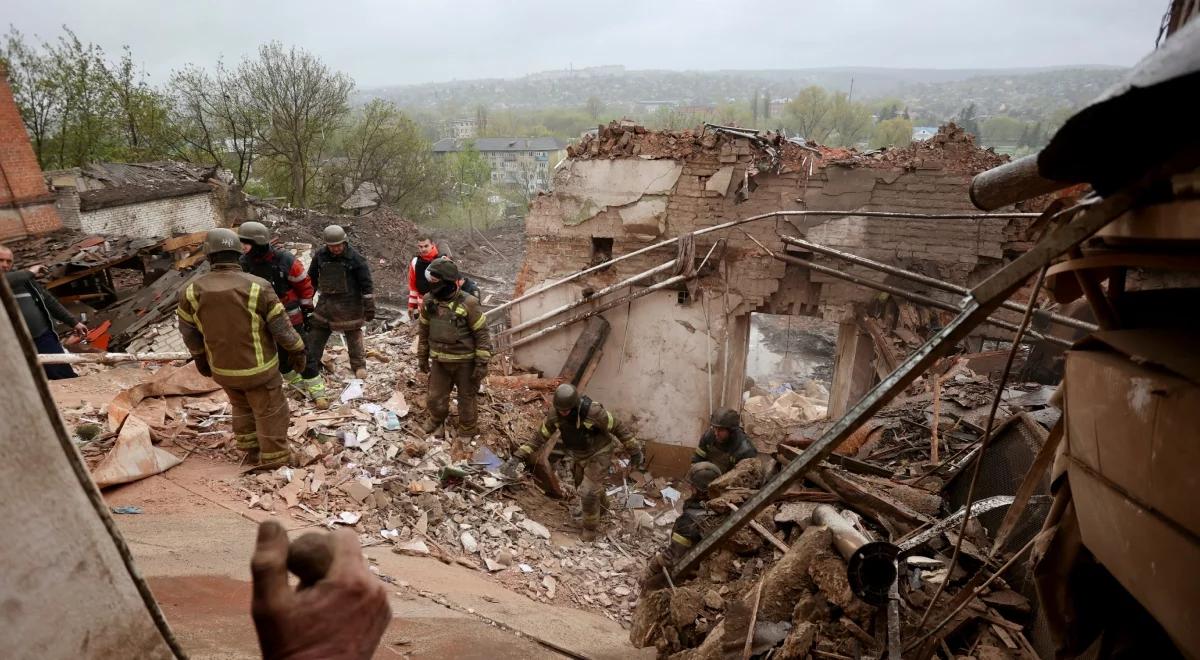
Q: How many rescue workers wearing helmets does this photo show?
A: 7